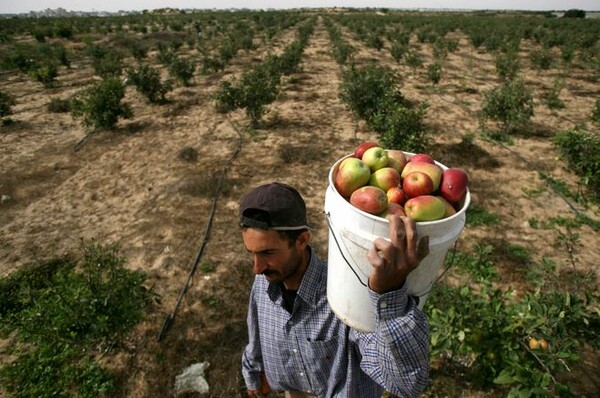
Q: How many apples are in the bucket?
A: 14